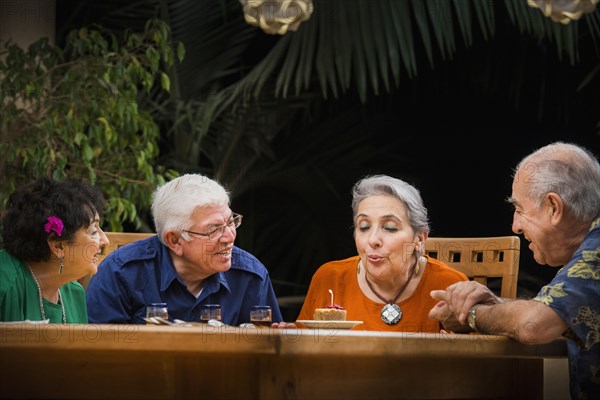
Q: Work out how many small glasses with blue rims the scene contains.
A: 3